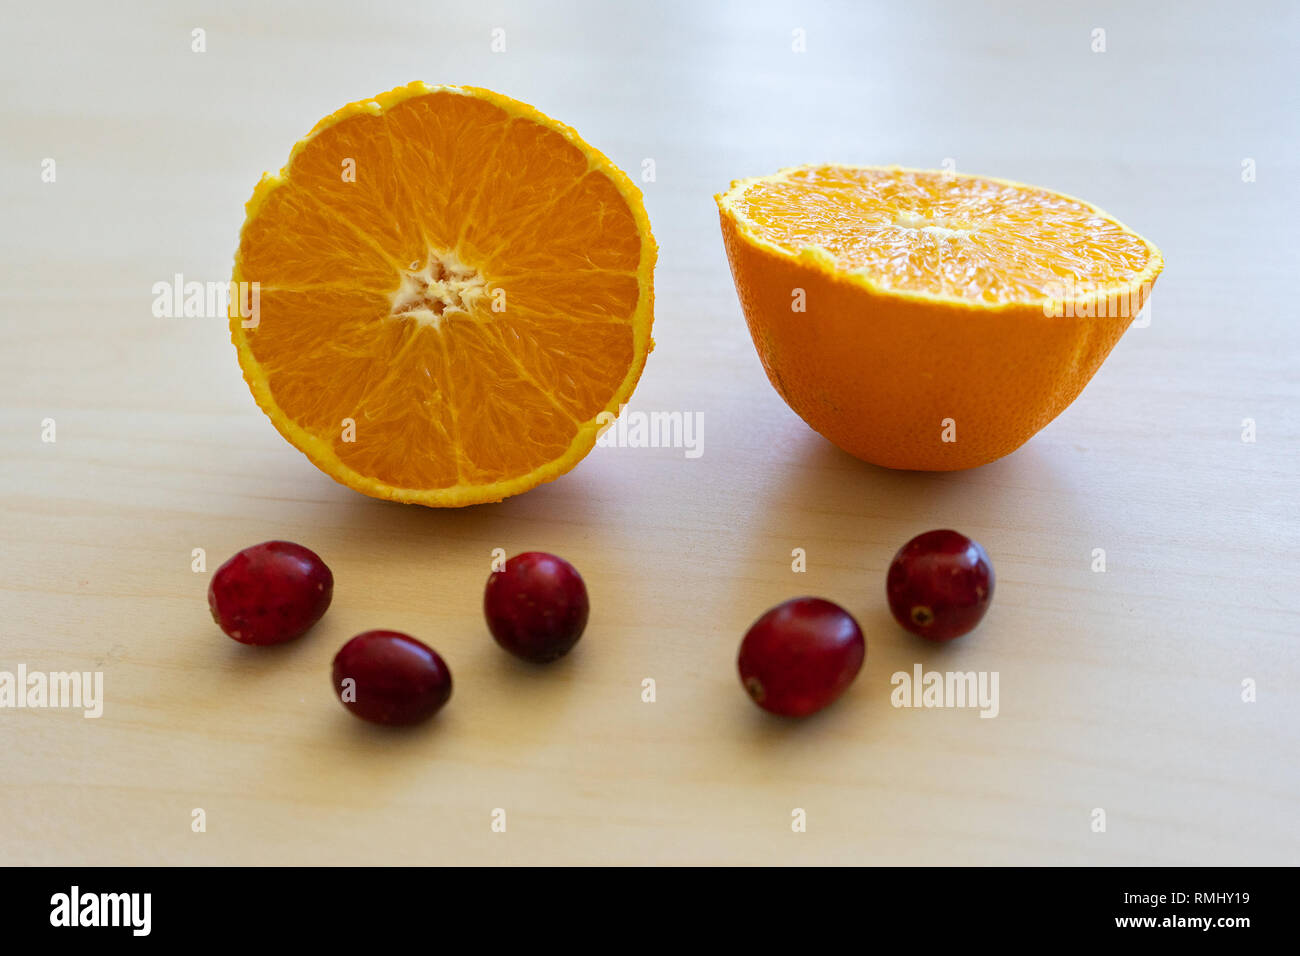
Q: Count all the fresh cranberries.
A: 5